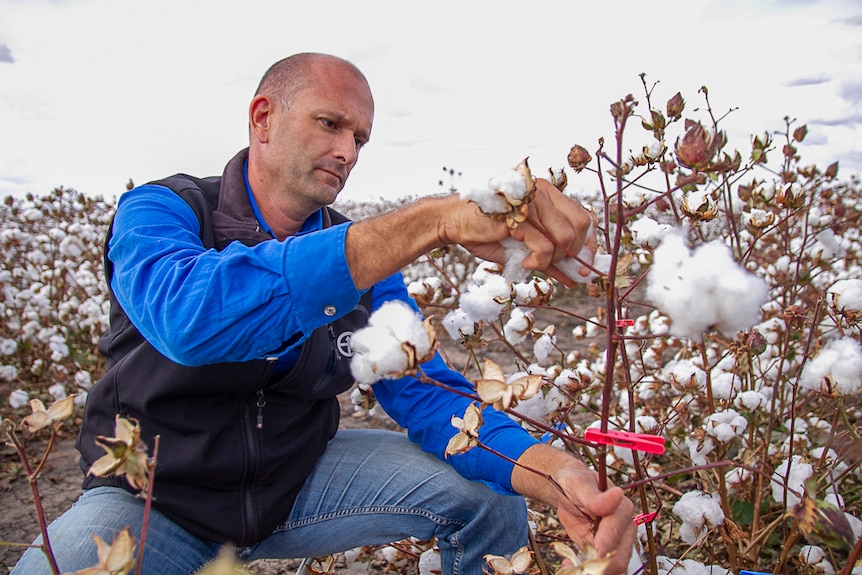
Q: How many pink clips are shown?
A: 3